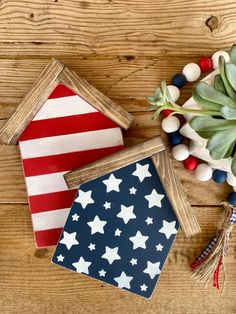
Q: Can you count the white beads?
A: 7